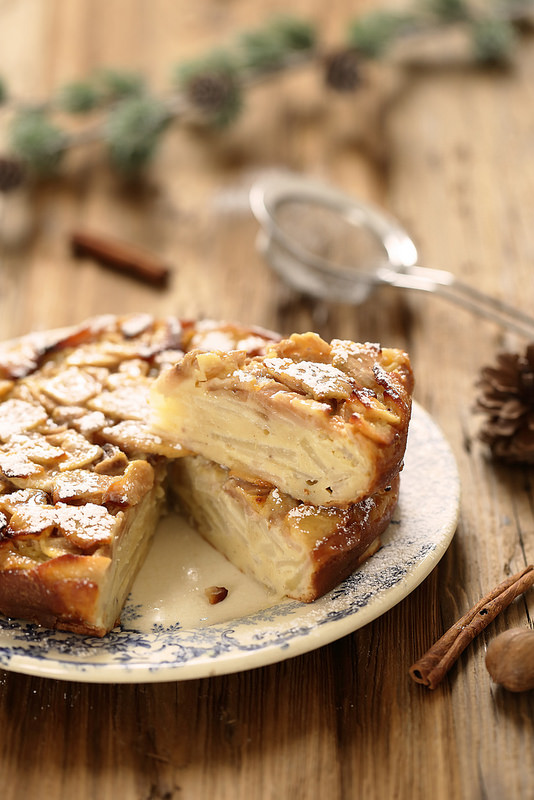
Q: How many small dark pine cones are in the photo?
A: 3